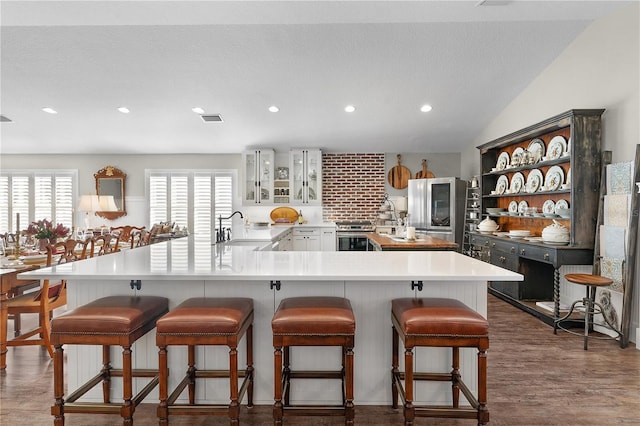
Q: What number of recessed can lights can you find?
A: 6